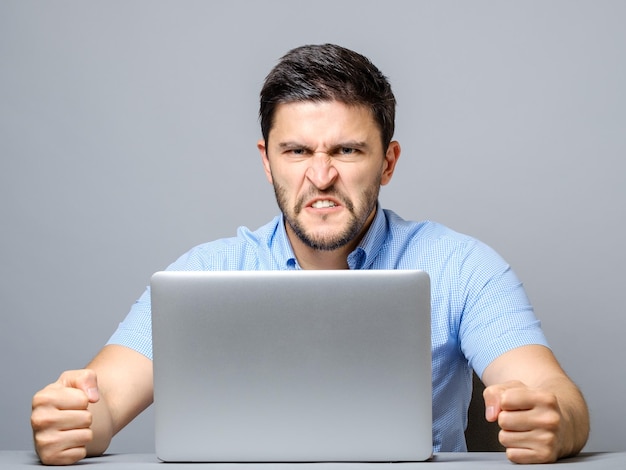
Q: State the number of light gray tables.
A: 1